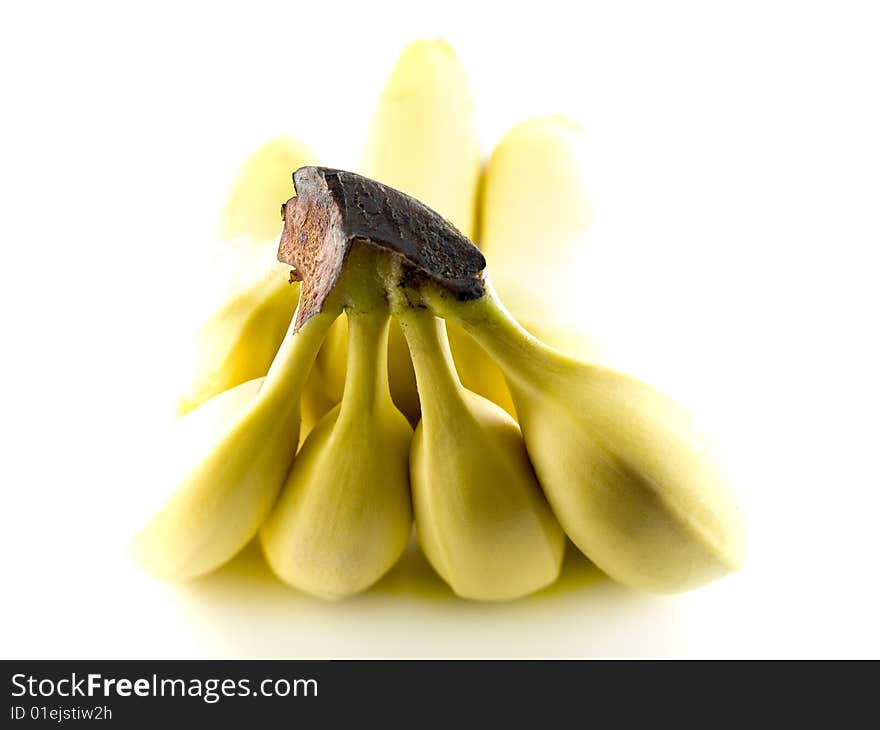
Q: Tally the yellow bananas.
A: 7